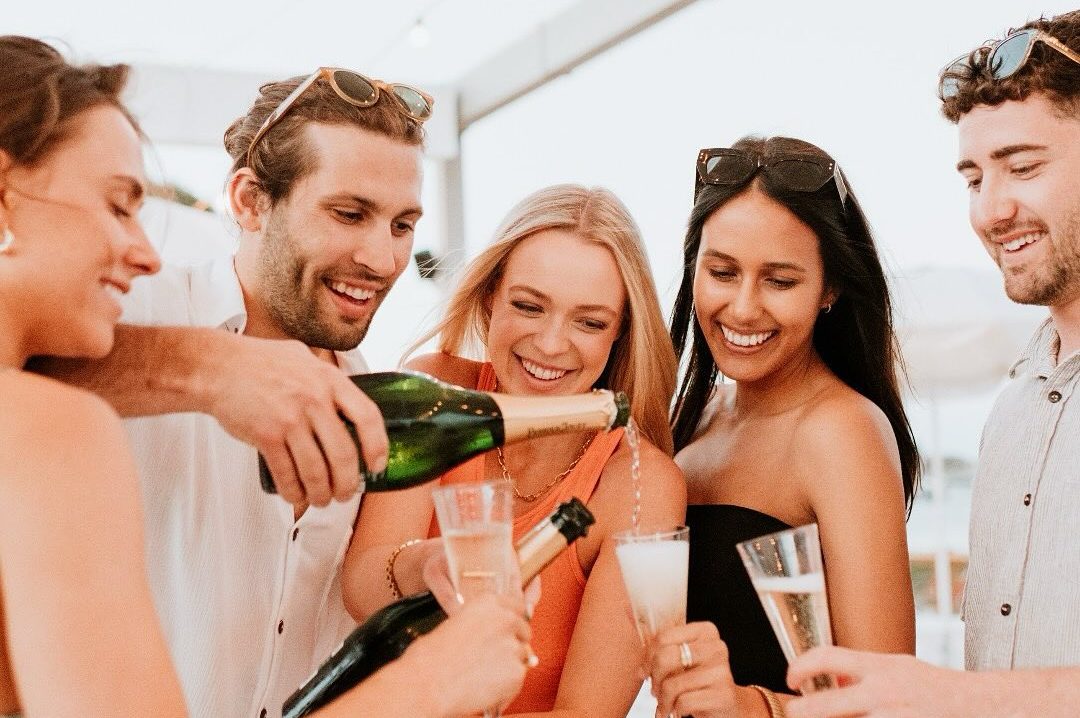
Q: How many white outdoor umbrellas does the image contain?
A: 1